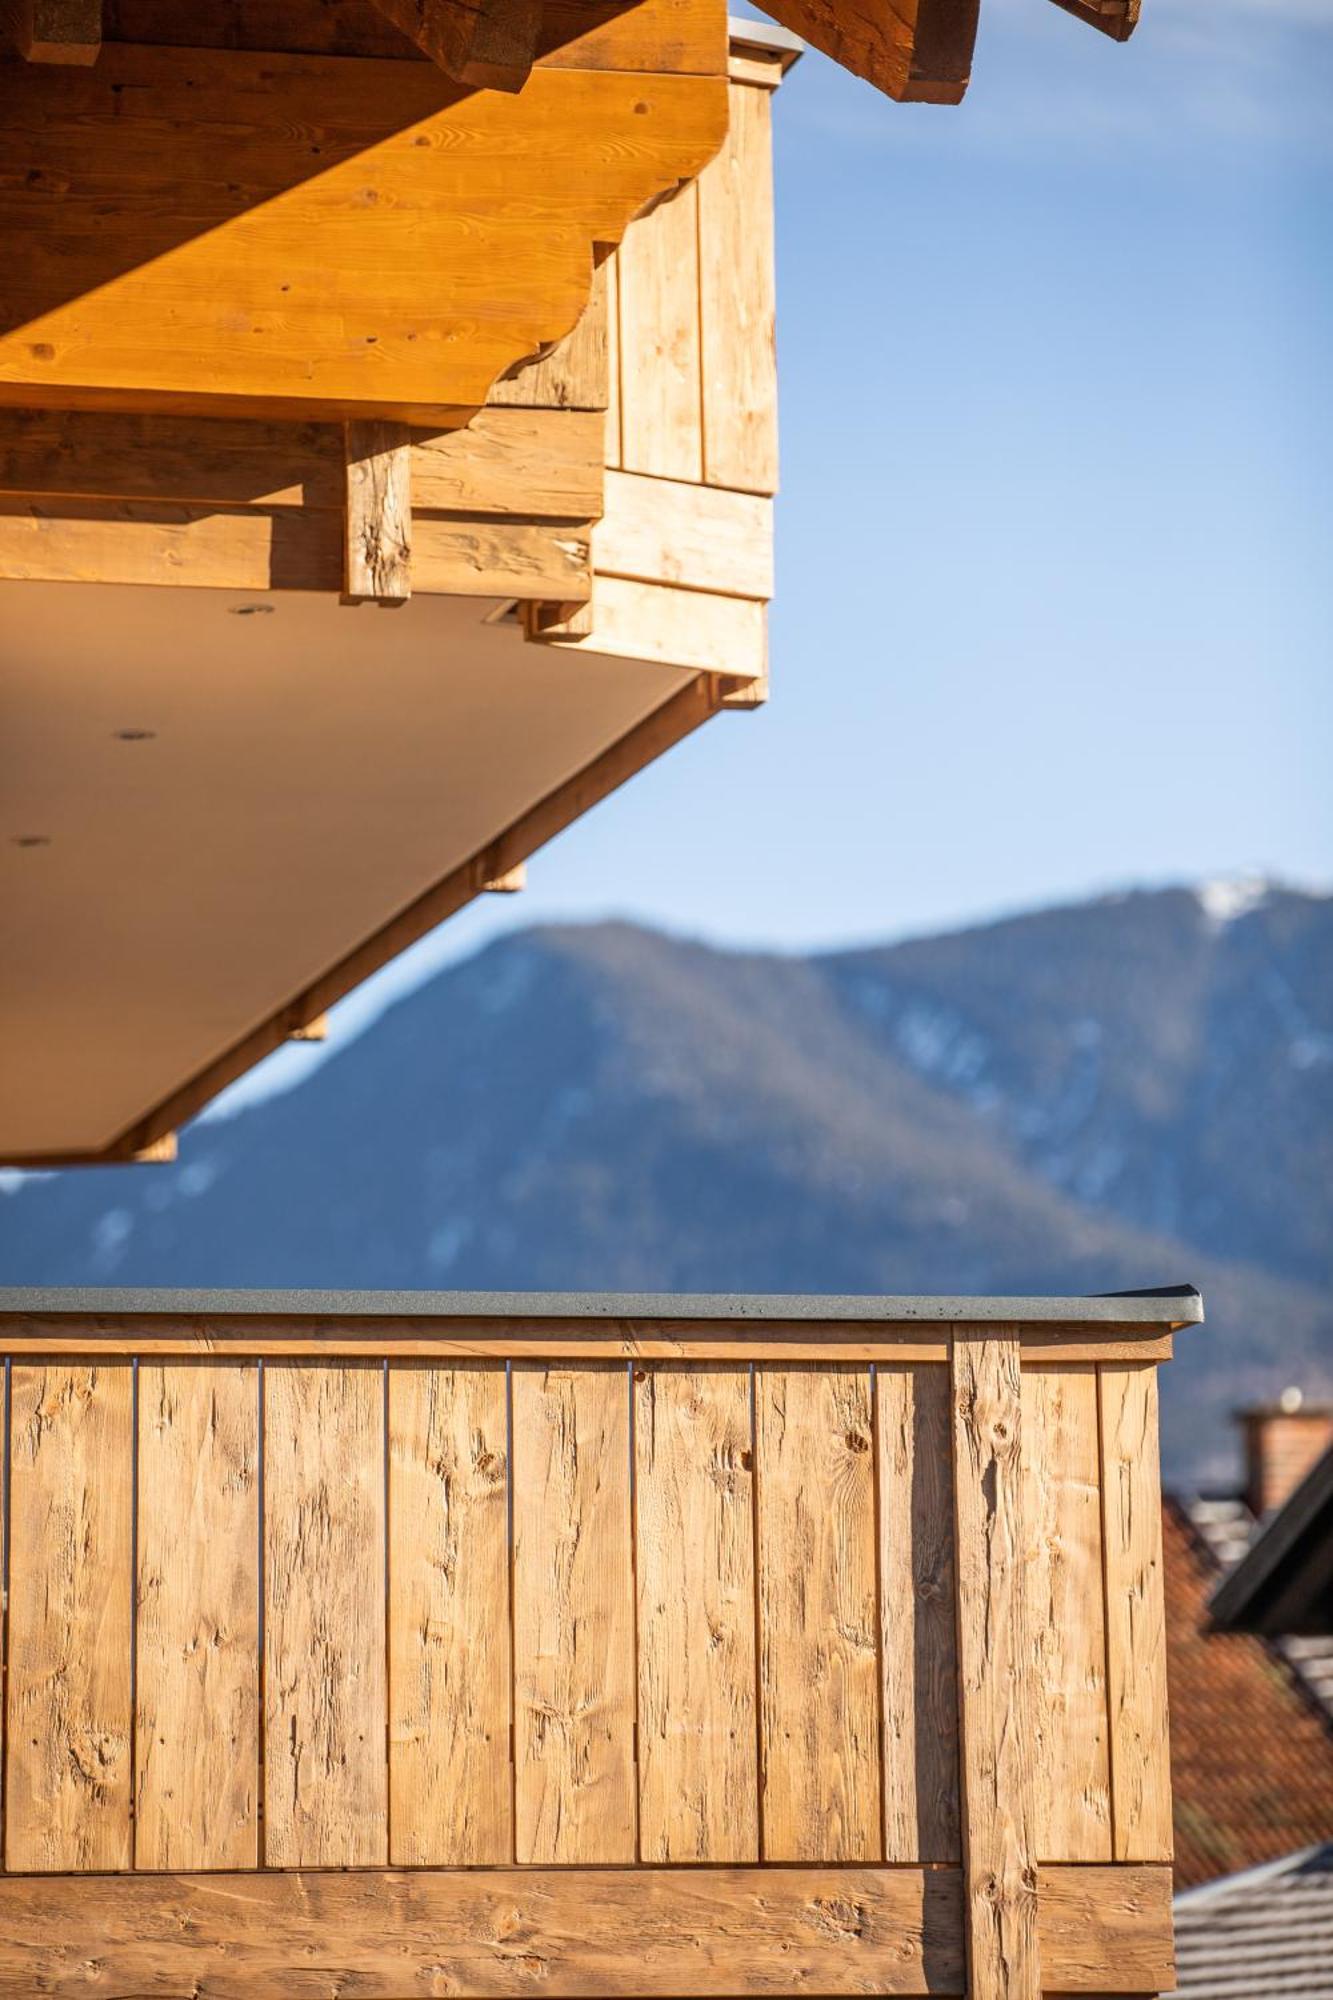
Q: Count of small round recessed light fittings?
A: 3